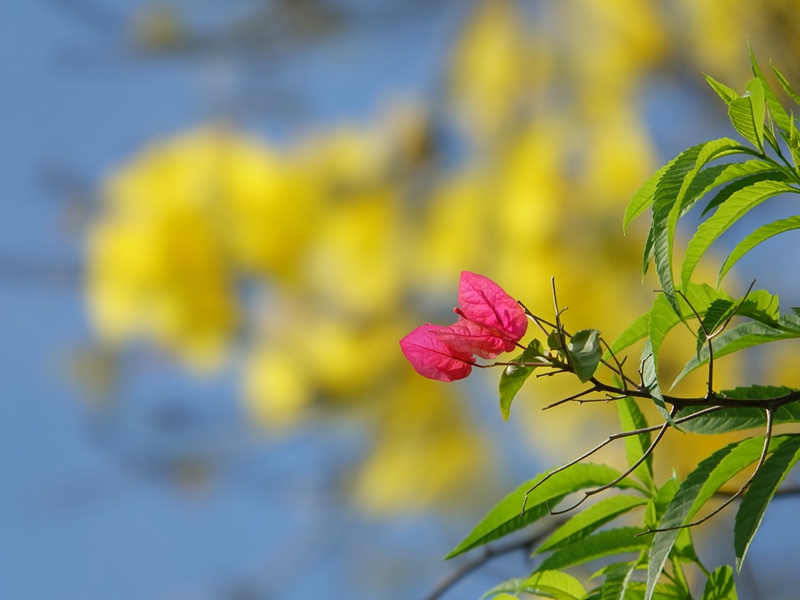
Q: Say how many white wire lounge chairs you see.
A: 0